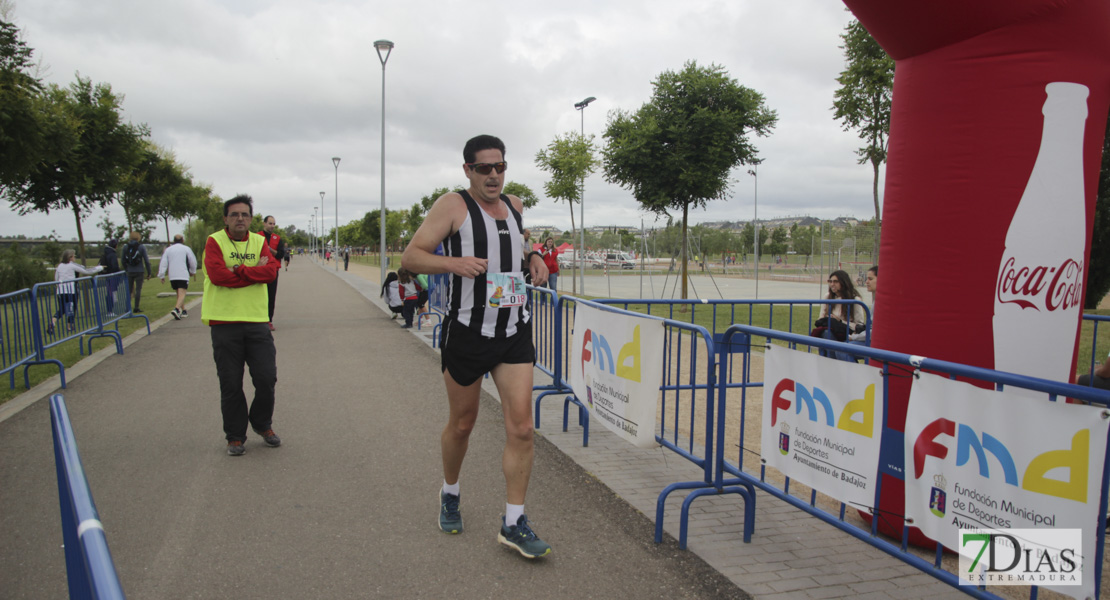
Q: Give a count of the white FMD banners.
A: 3